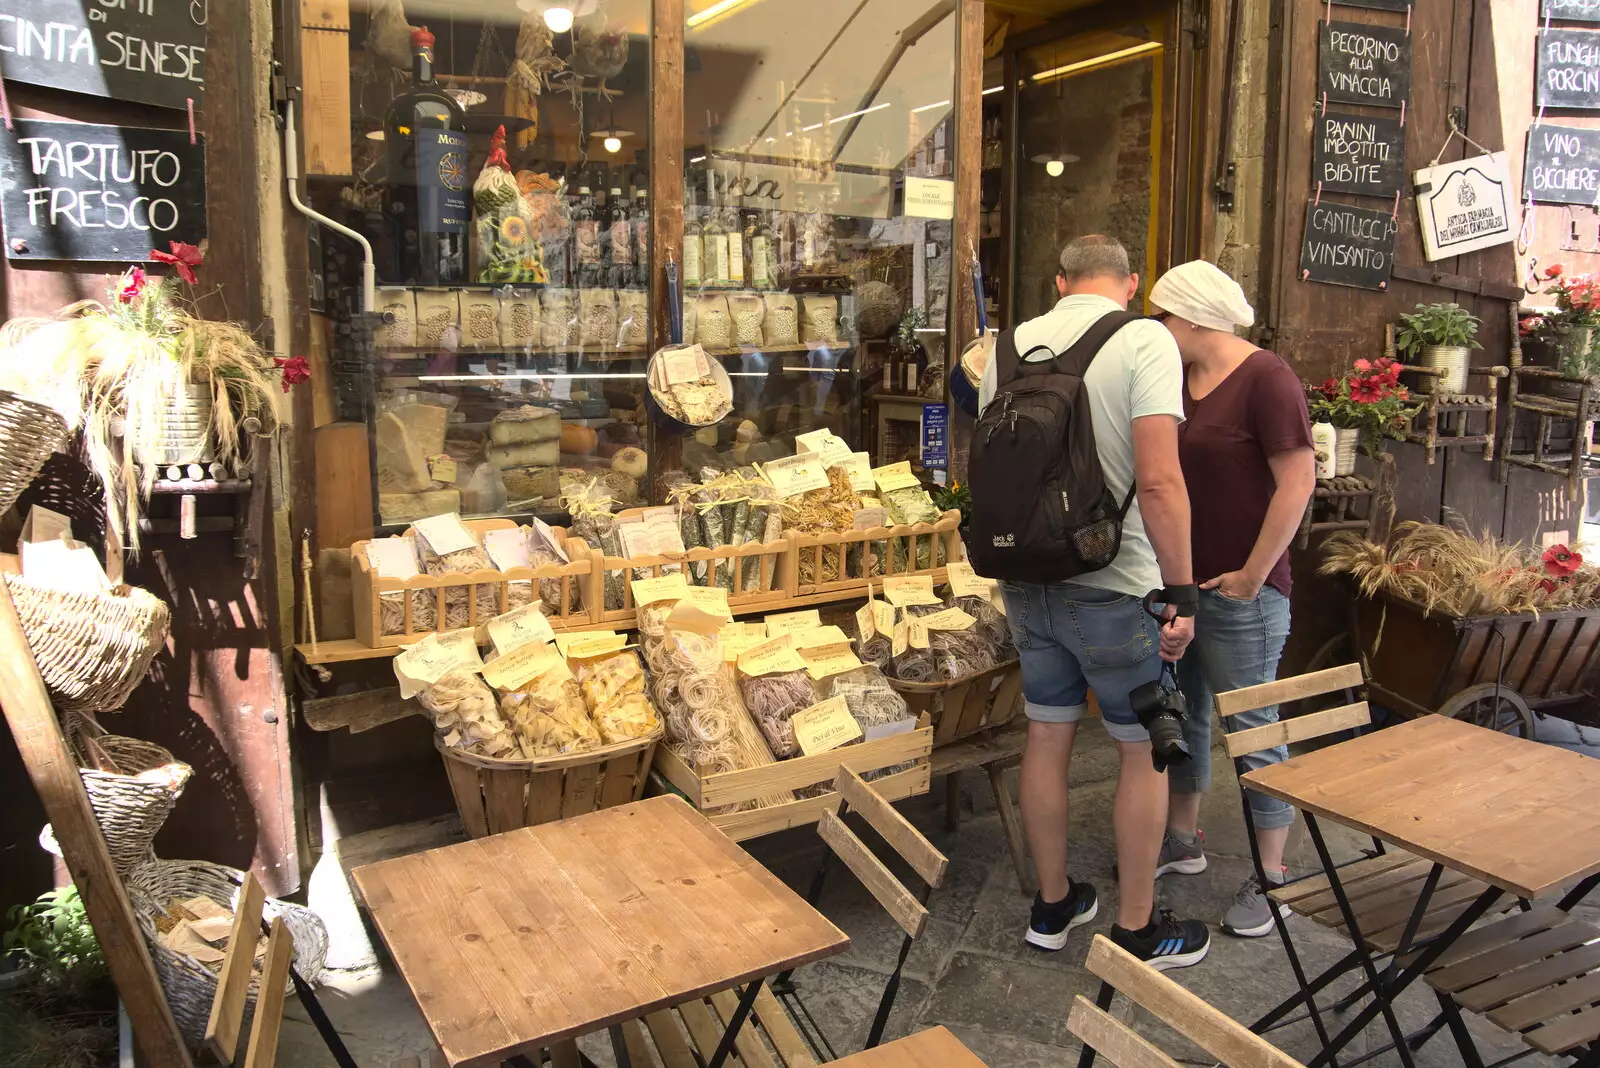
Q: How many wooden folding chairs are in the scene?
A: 5